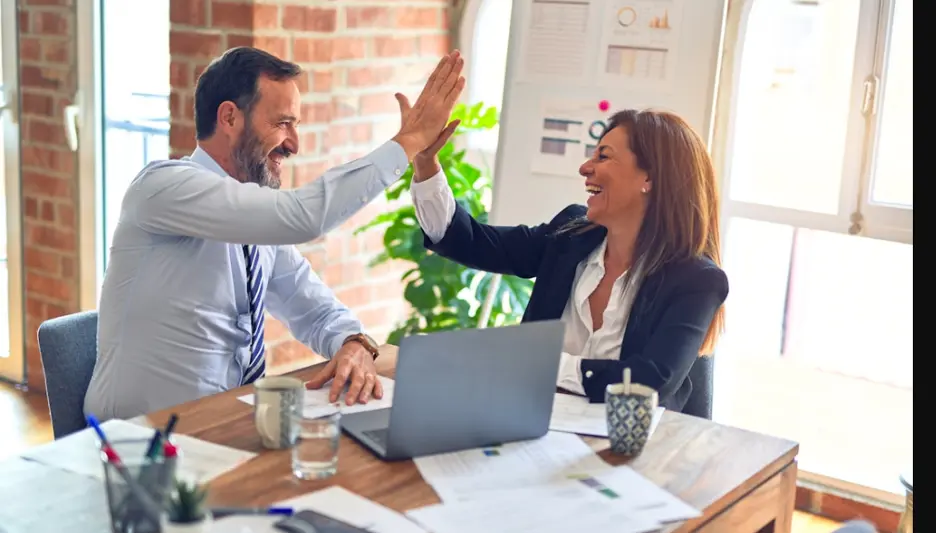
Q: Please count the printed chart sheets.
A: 3